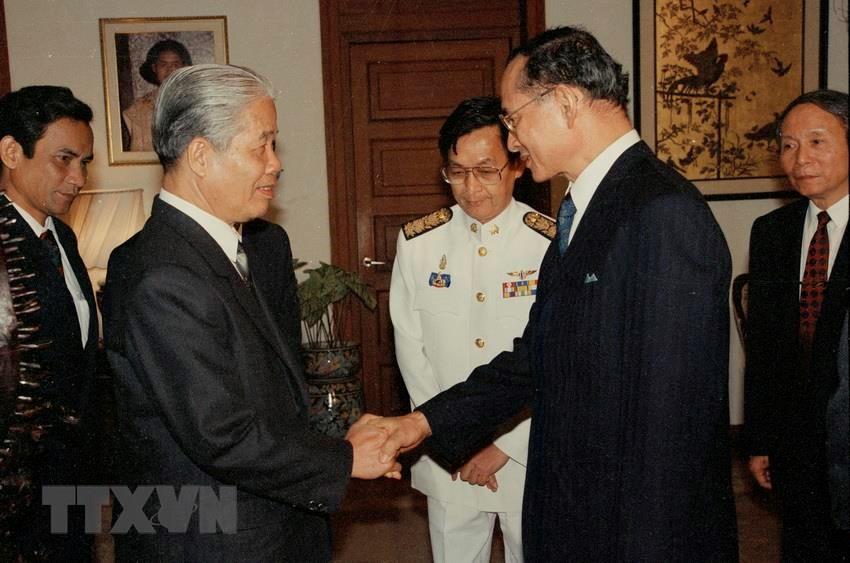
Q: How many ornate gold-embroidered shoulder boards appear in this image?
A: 2